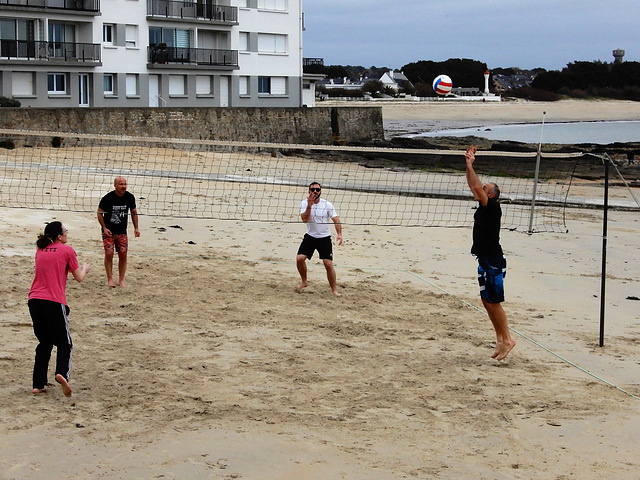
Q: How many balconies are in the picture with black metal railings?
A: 4